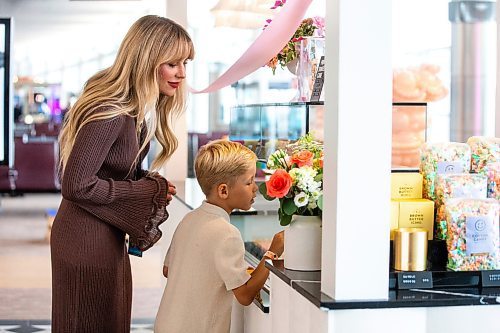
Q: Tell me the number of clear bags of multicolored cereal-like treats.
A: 4